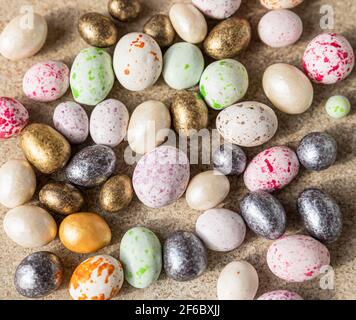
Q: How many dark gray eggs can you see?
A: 7